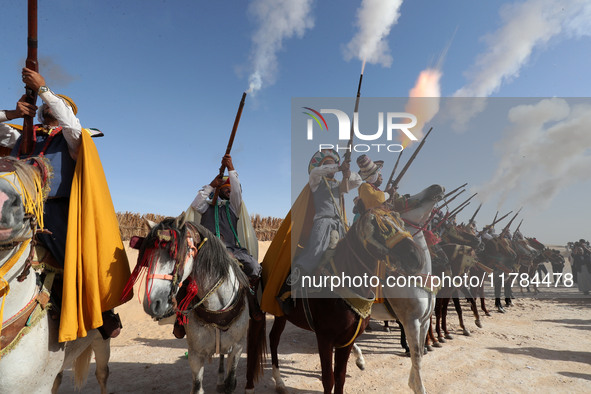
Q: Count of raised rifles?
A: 14